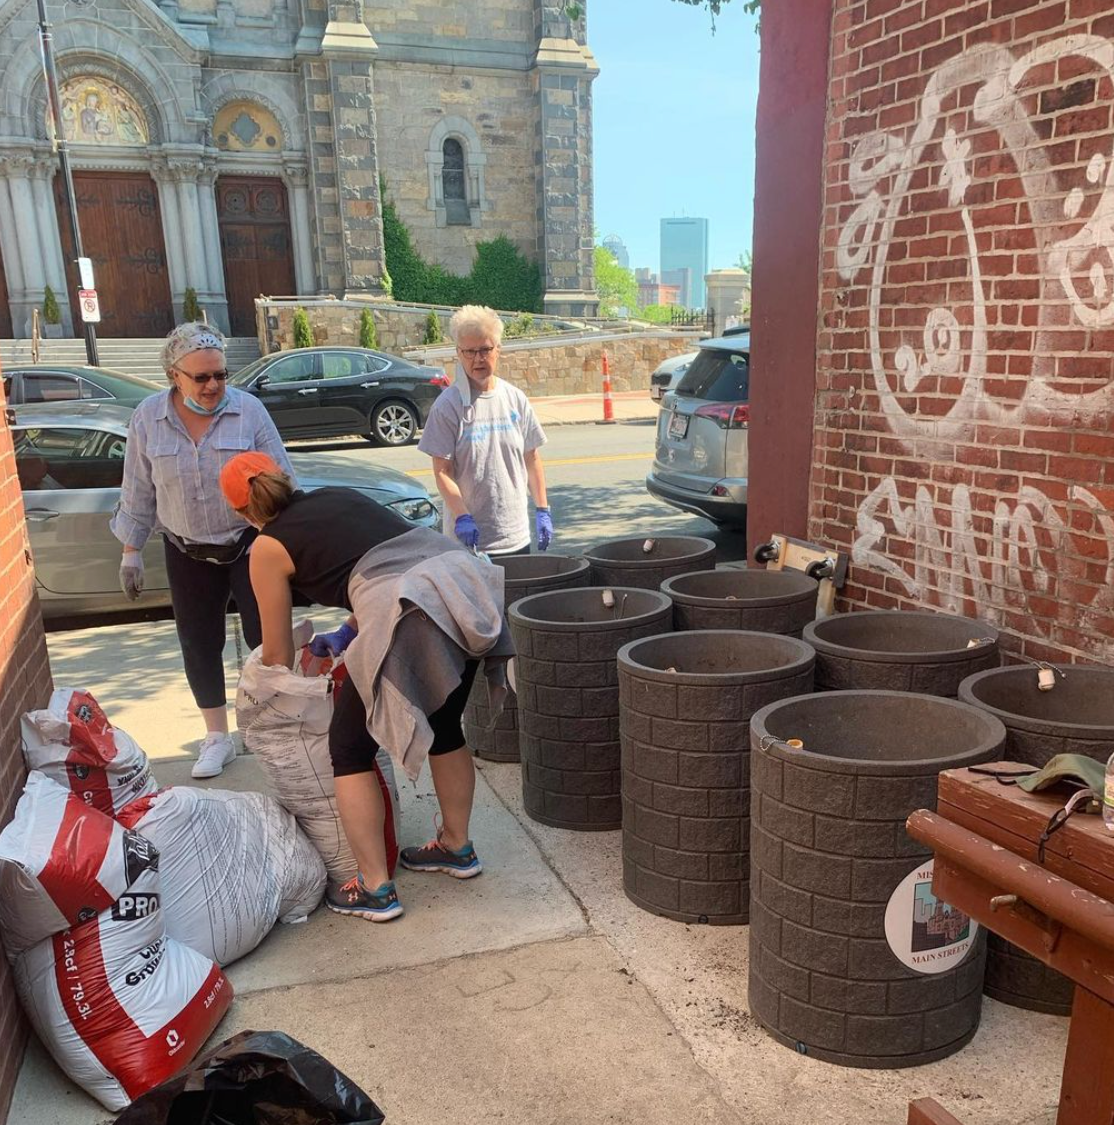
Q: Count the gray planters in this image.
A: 8